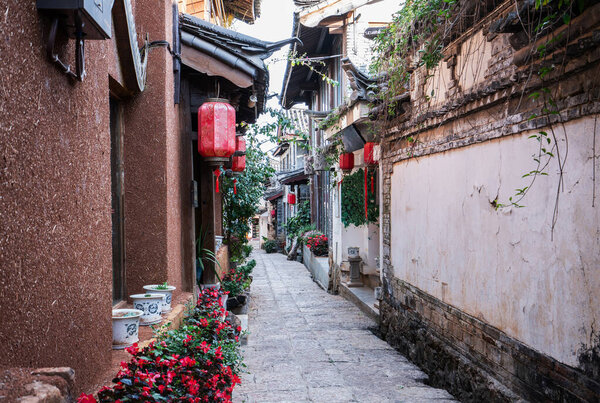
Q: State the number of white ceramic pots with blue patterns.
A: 3